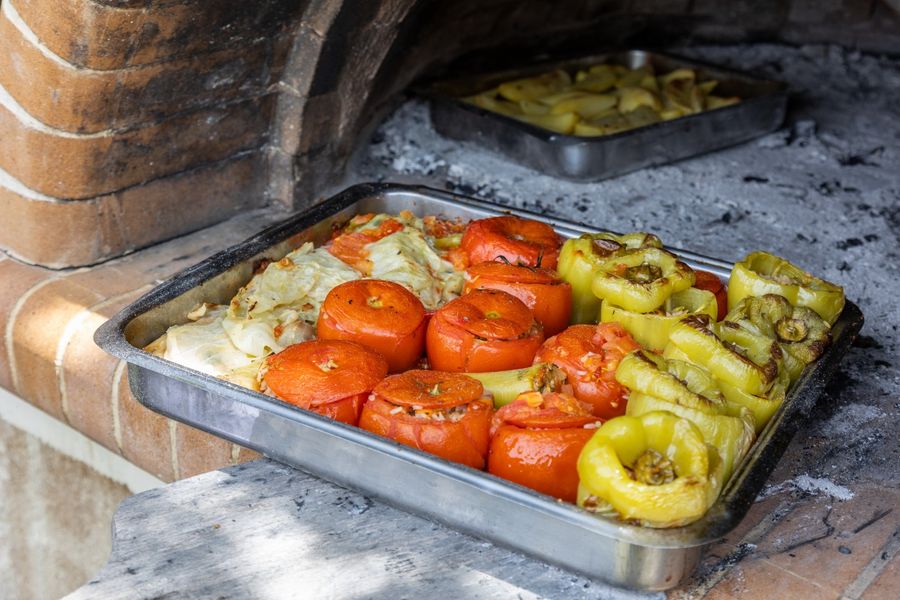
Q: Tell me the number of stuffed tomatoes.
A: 9